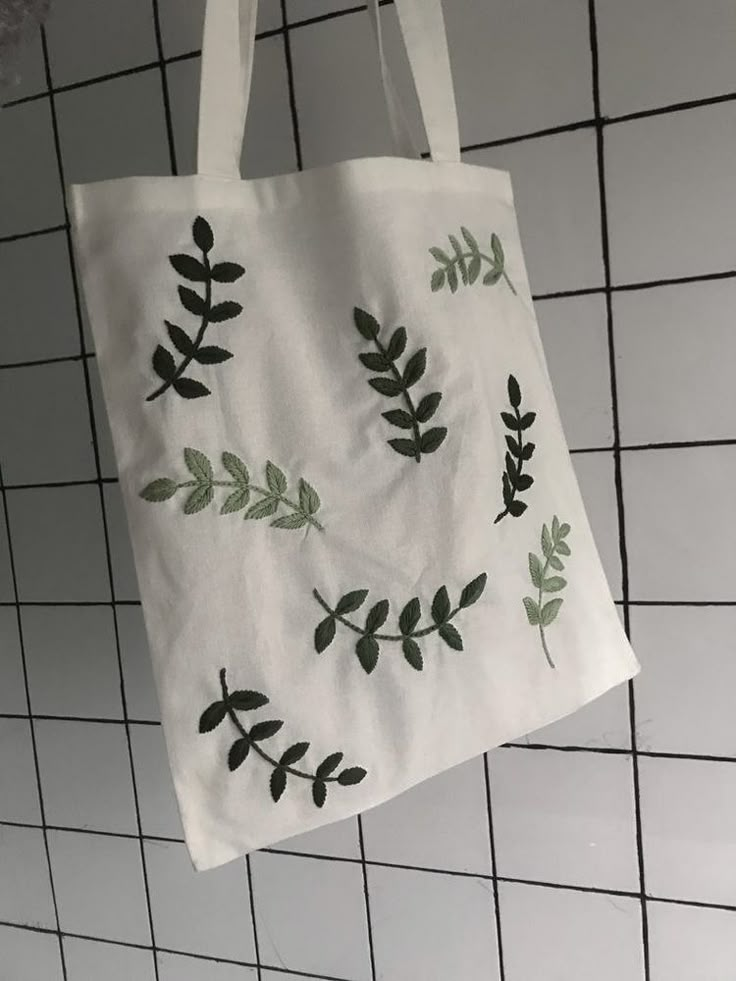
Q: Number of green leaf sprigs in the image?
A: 8